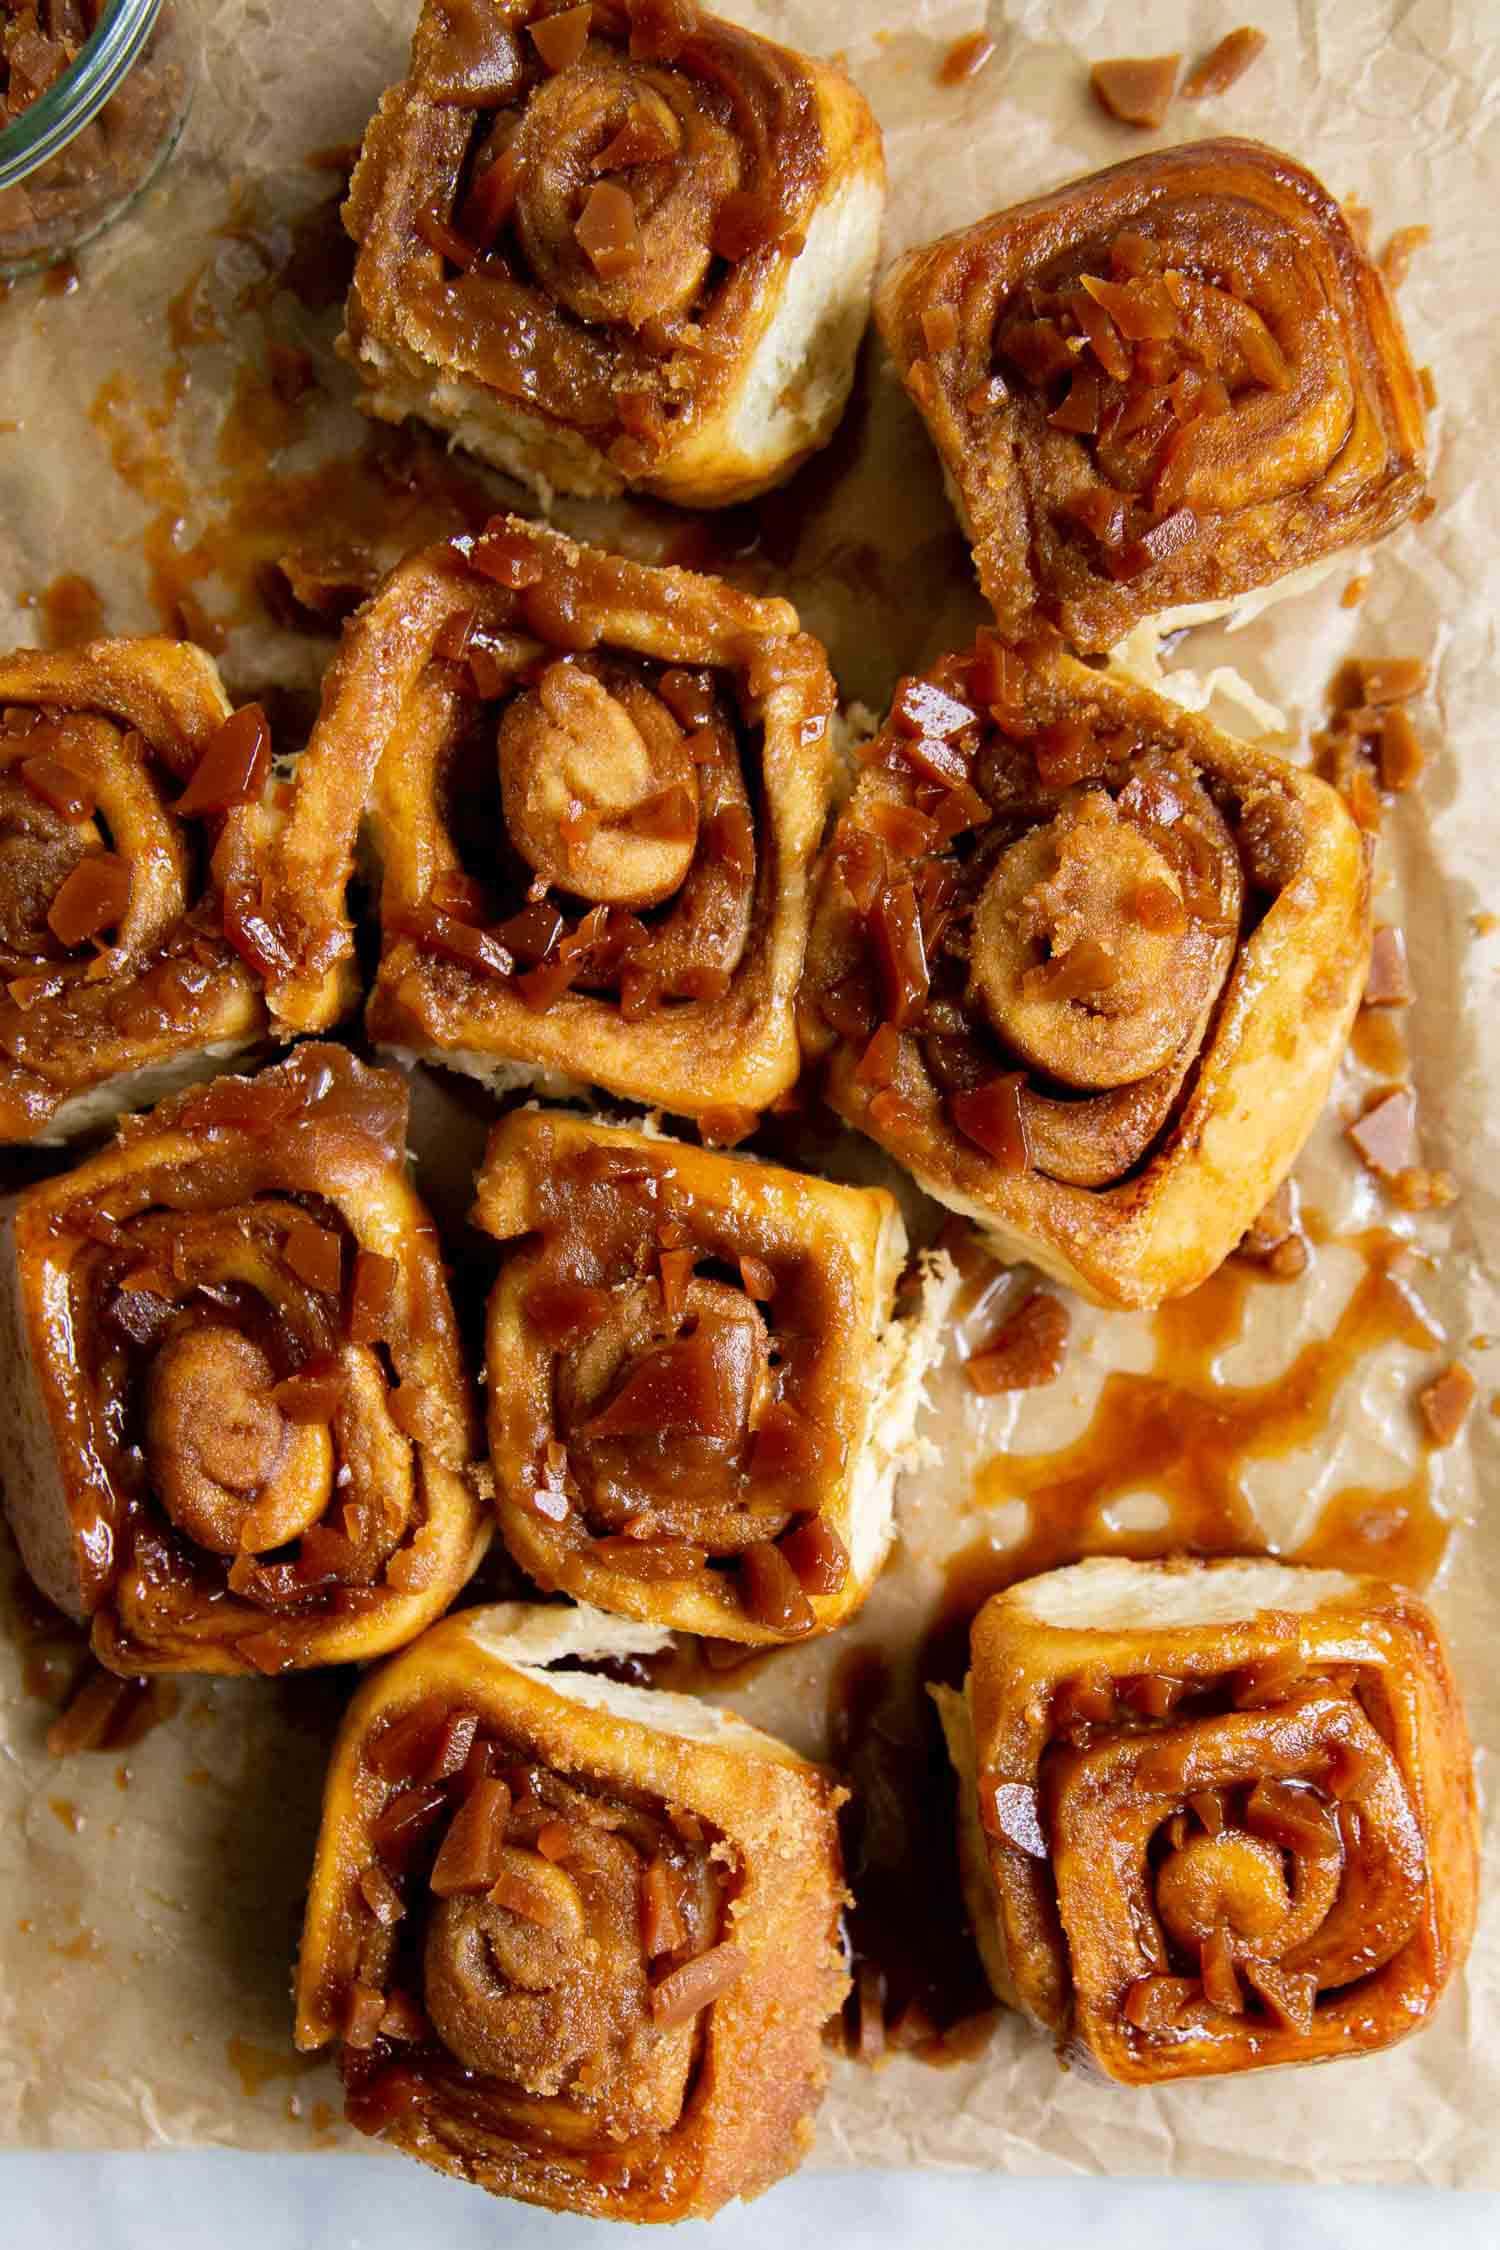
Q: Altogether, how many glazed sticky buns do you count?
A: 9